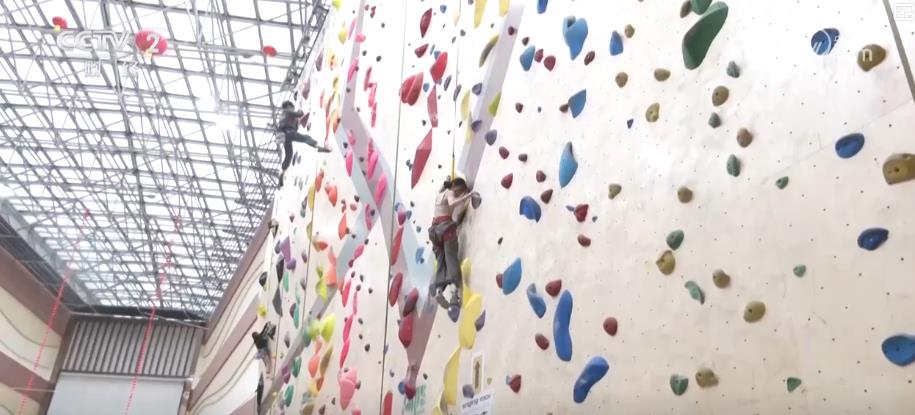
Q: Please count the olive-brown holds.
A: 15